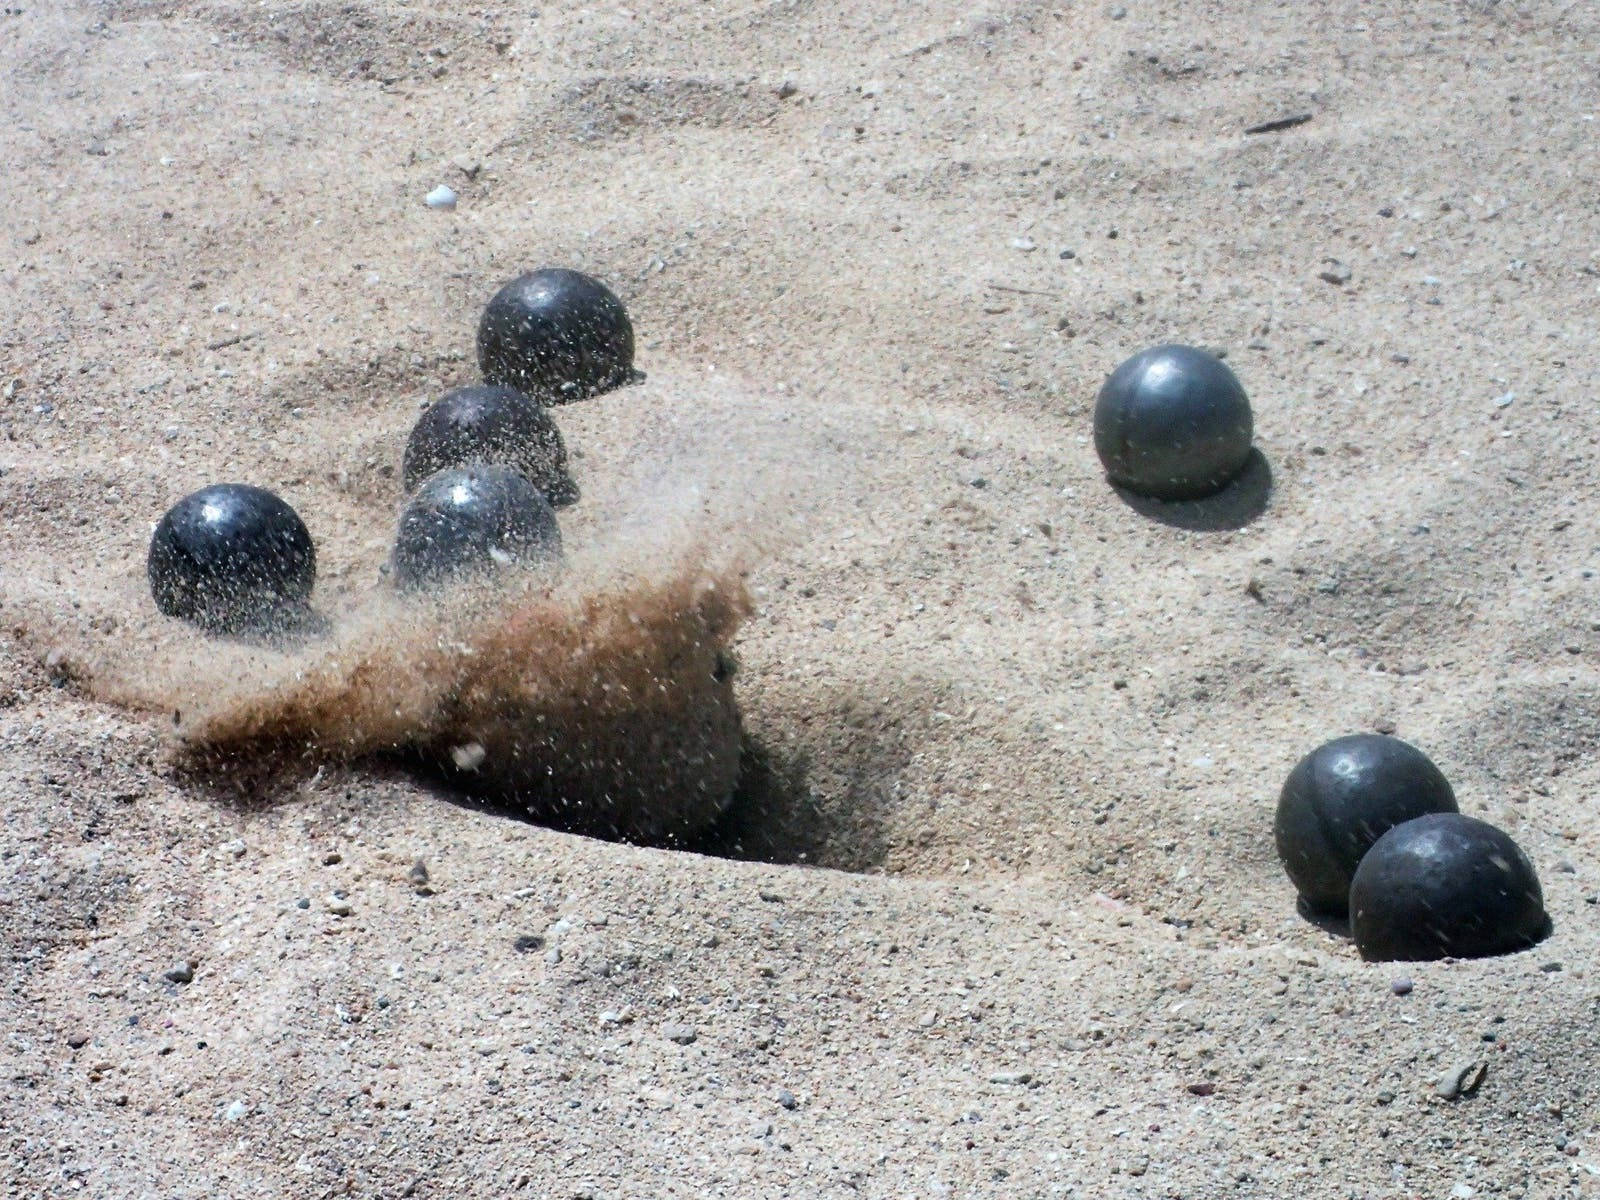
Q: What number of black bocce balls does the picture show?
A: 7